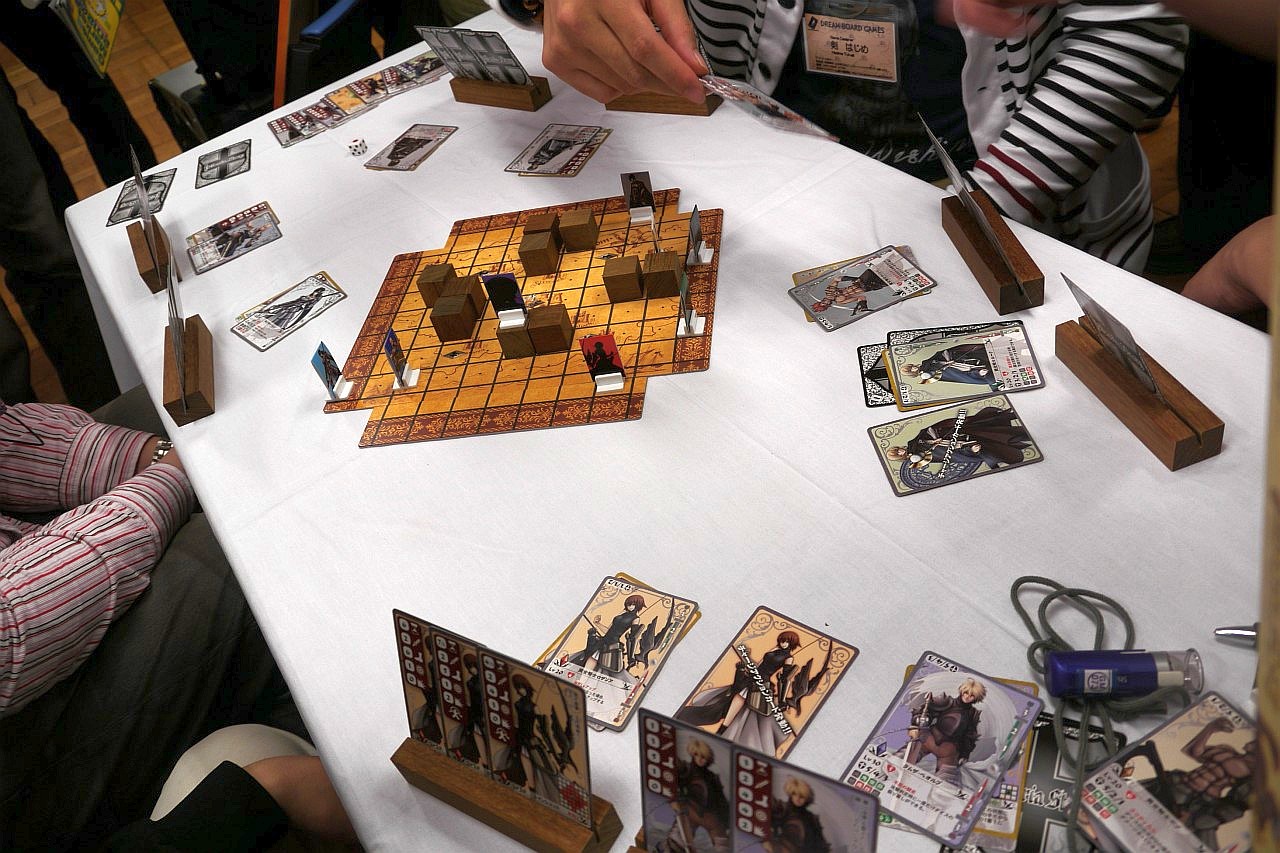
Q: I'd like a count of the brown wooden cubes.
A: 10